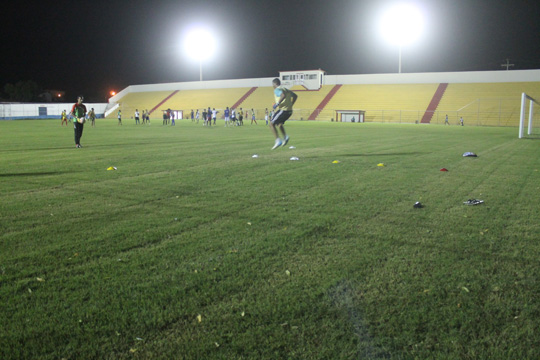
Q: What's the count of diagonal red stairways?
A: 4